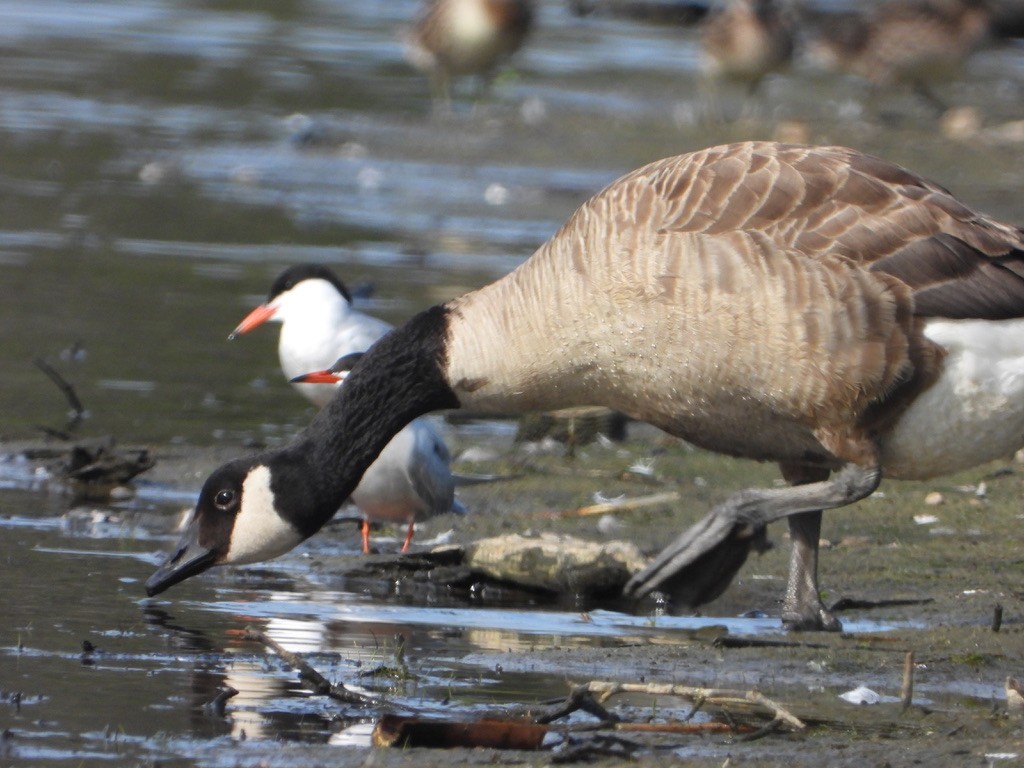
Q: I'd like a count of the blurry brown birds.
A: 3